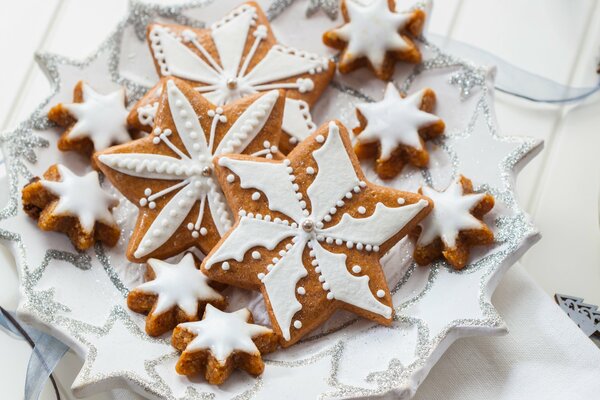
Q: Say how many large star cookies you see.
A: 3